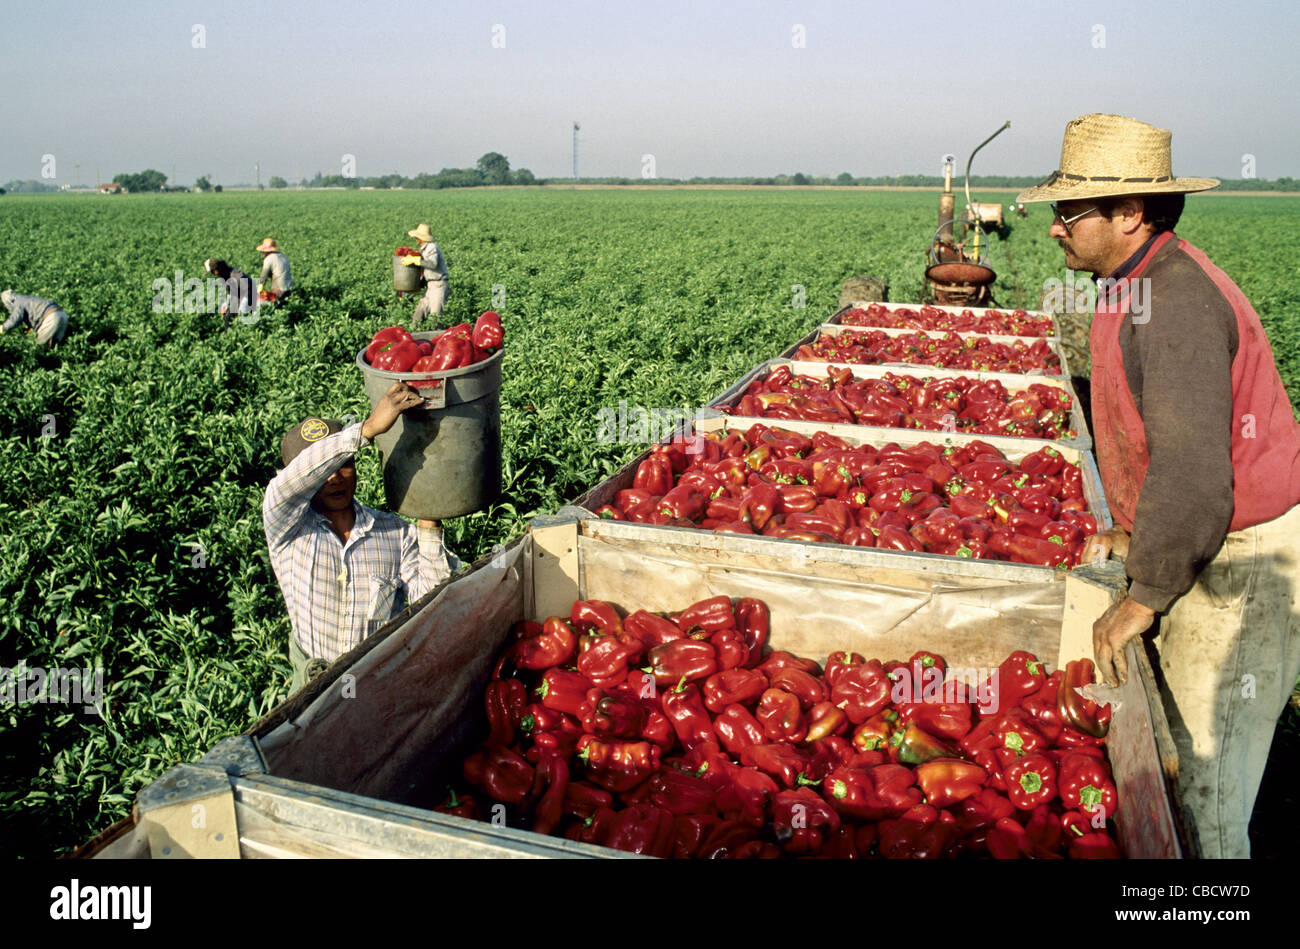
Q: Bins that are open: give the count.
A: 5